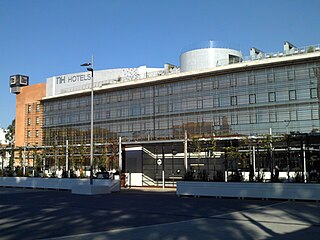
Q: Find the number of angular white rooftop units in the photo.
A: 3